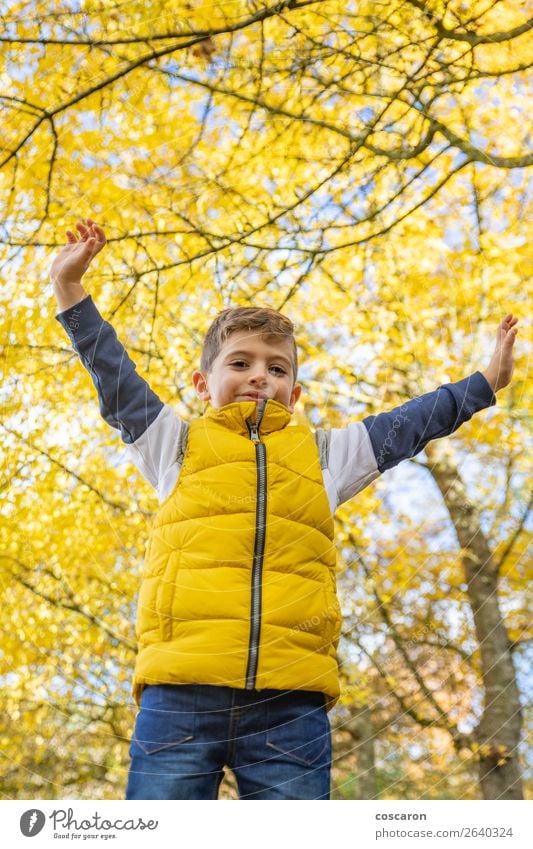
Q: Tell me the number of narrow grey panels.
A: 2